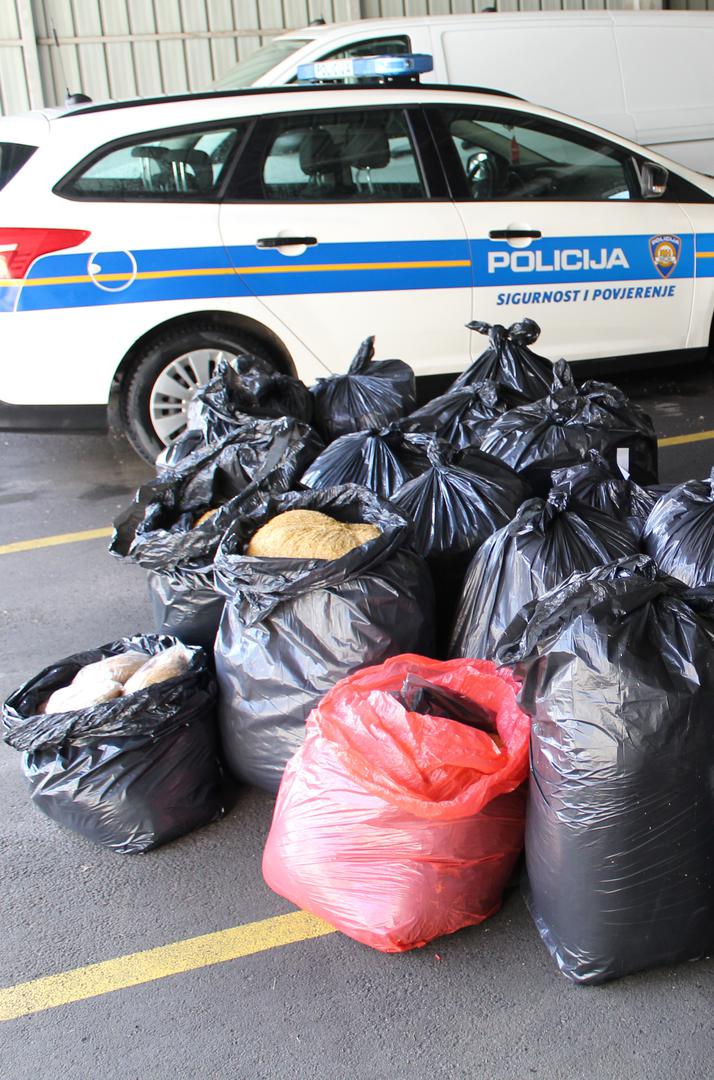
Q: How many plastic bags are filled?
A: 15